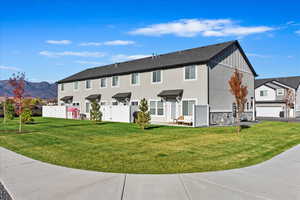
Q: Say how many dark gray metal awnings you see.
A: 4